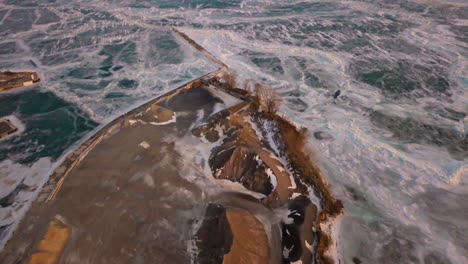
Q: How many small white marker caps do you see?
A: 0